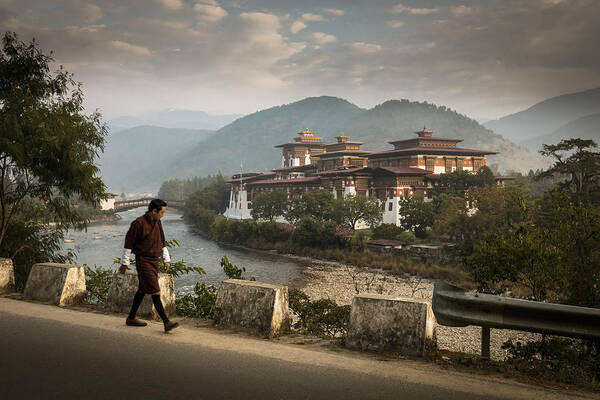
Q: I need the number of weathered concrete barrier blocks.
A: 5